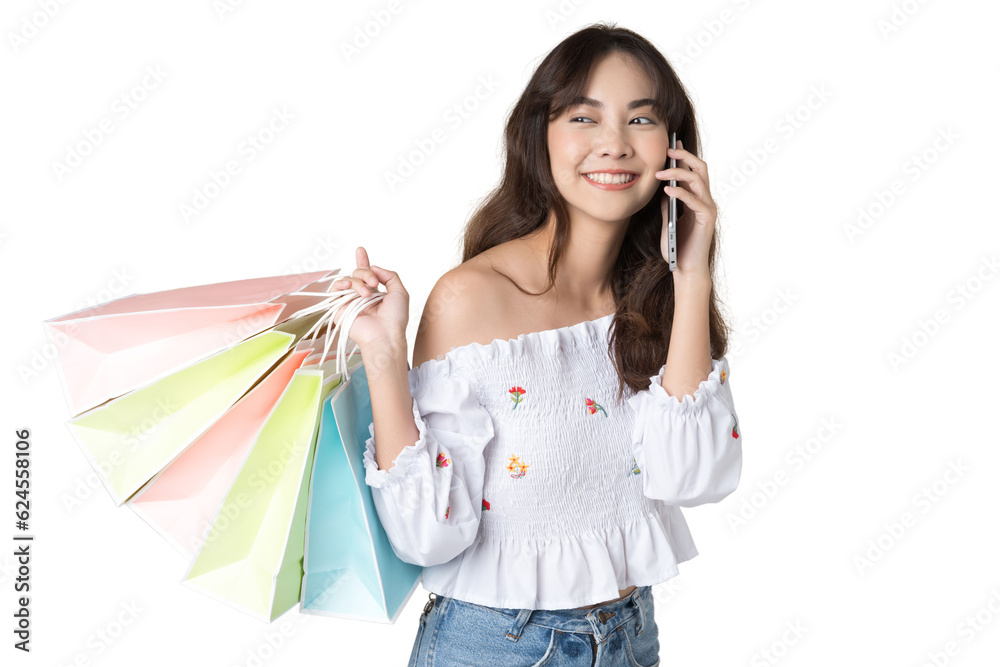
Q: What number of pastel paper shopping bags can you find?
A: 5